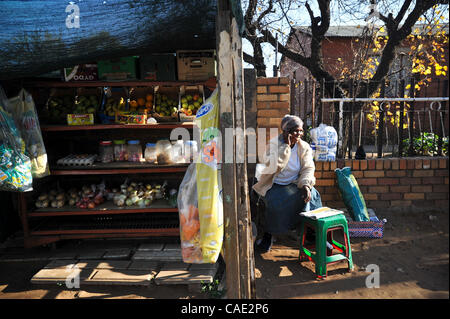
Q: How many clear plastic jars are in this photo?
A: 7